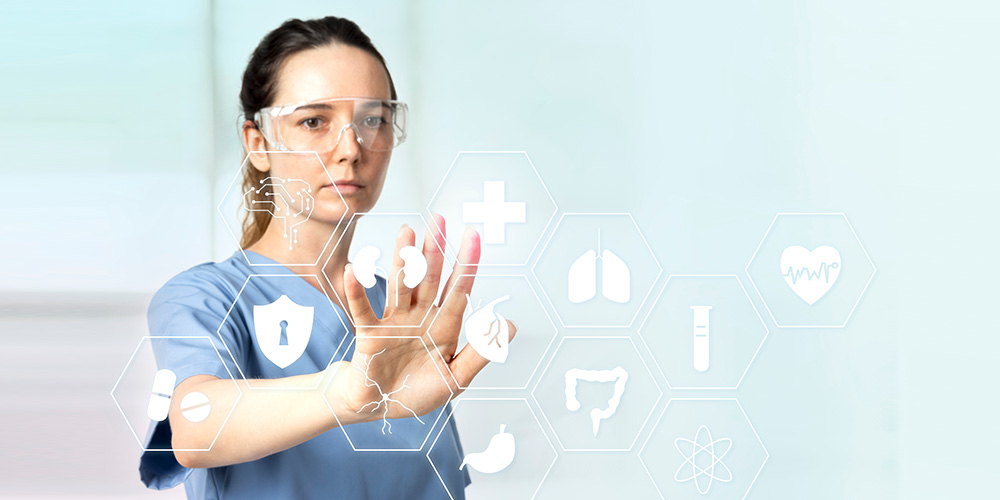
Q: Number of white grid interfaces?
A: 13